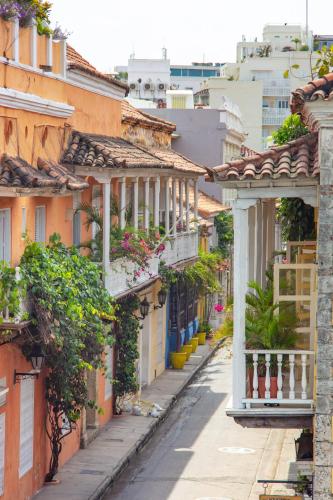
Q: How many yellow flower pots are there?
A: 4